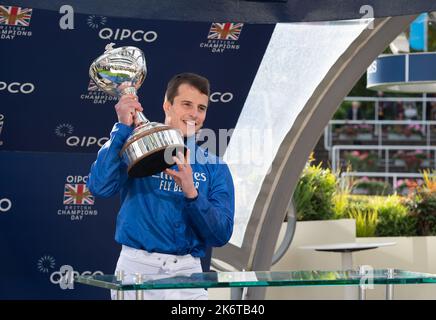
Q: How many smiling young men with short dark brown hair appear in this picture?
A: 1